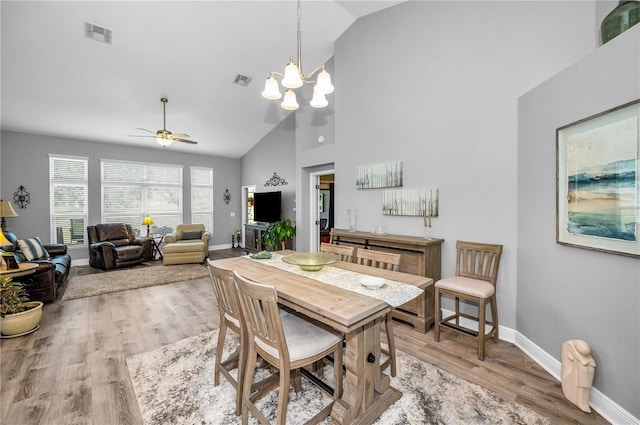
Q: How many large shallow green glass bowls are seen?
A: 1